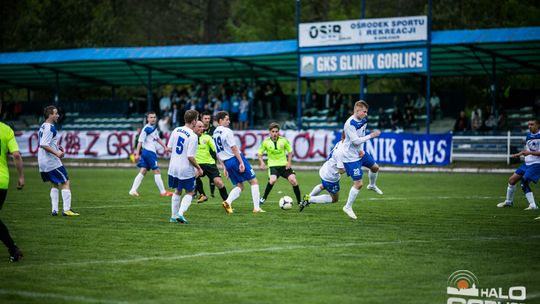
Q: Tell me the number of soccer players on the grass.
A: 11